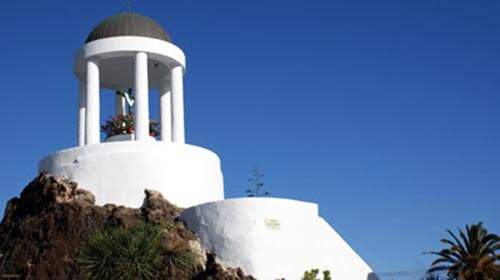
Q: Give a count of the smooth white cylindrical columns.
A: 6